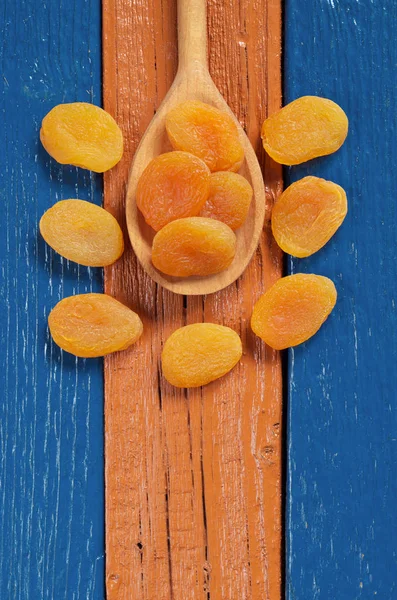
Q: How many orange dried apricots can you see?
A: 11